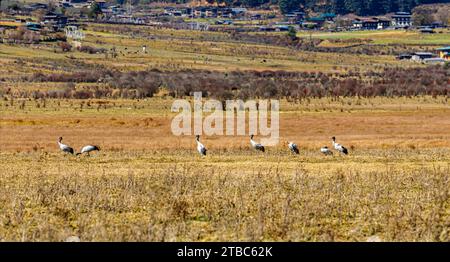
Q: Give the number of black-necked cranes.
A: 7